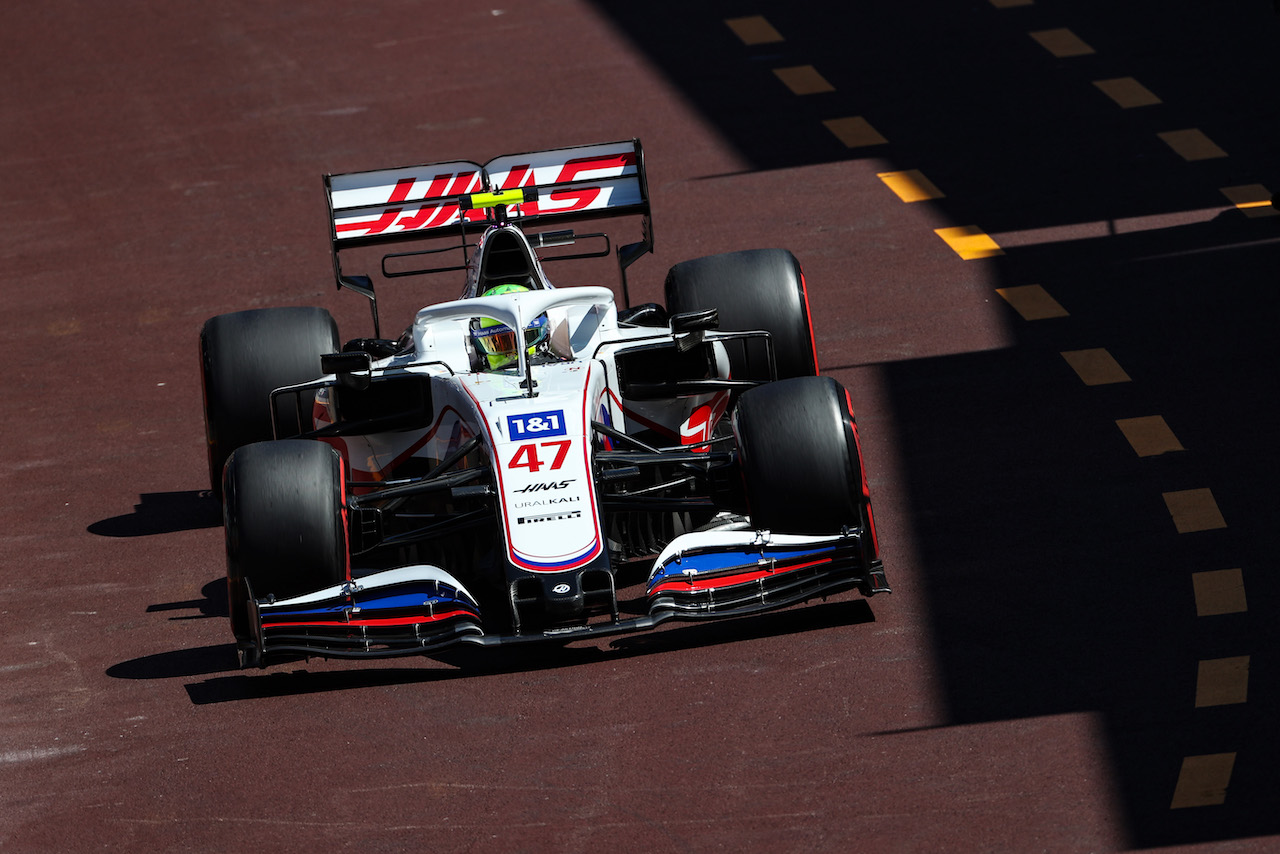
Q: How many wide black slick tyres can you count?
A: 4